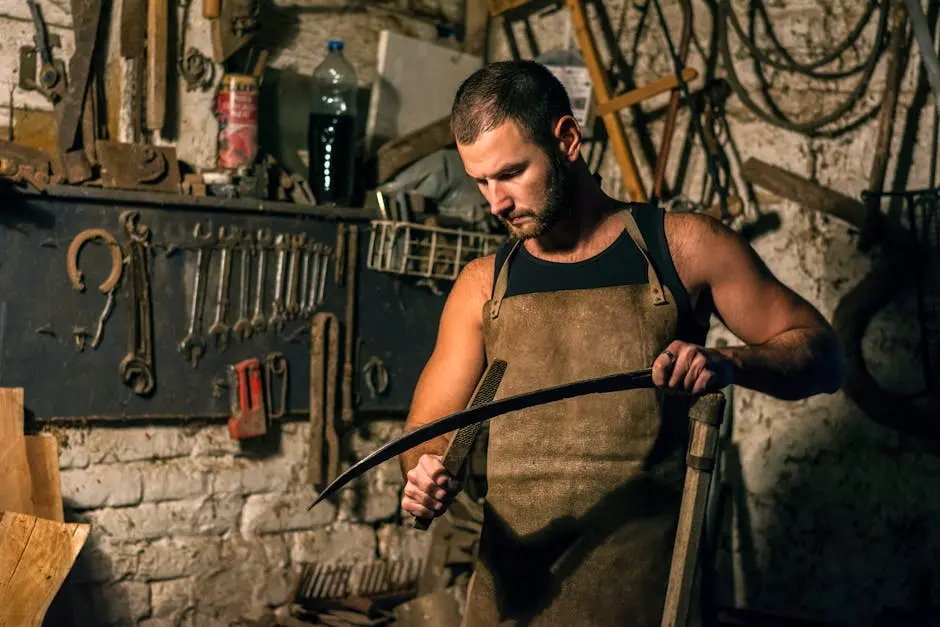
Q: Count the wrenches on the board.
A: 11